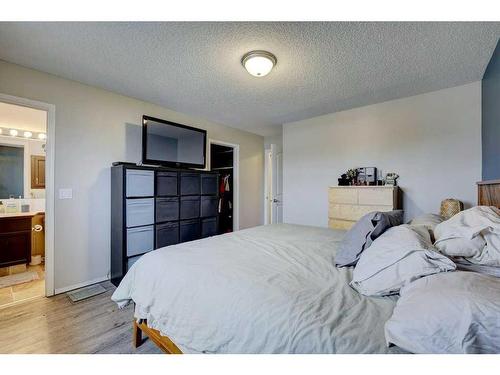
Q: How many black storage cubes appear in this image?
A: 9